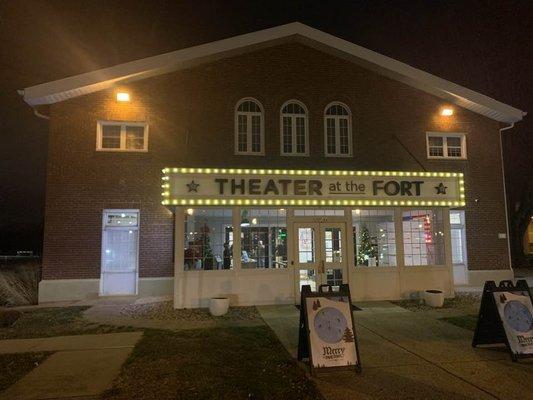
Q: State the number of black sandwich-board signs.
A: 2